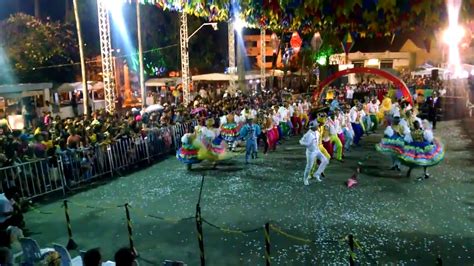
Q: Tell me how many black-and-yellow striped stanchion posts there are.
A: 5